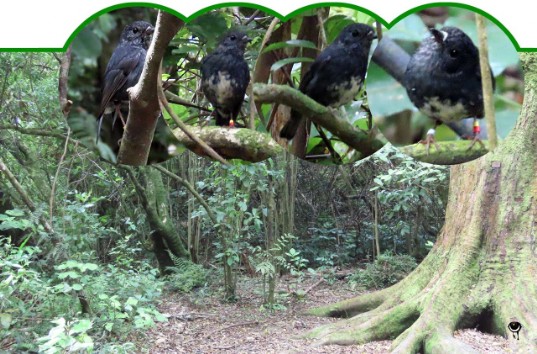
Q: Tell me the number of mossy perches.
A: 3